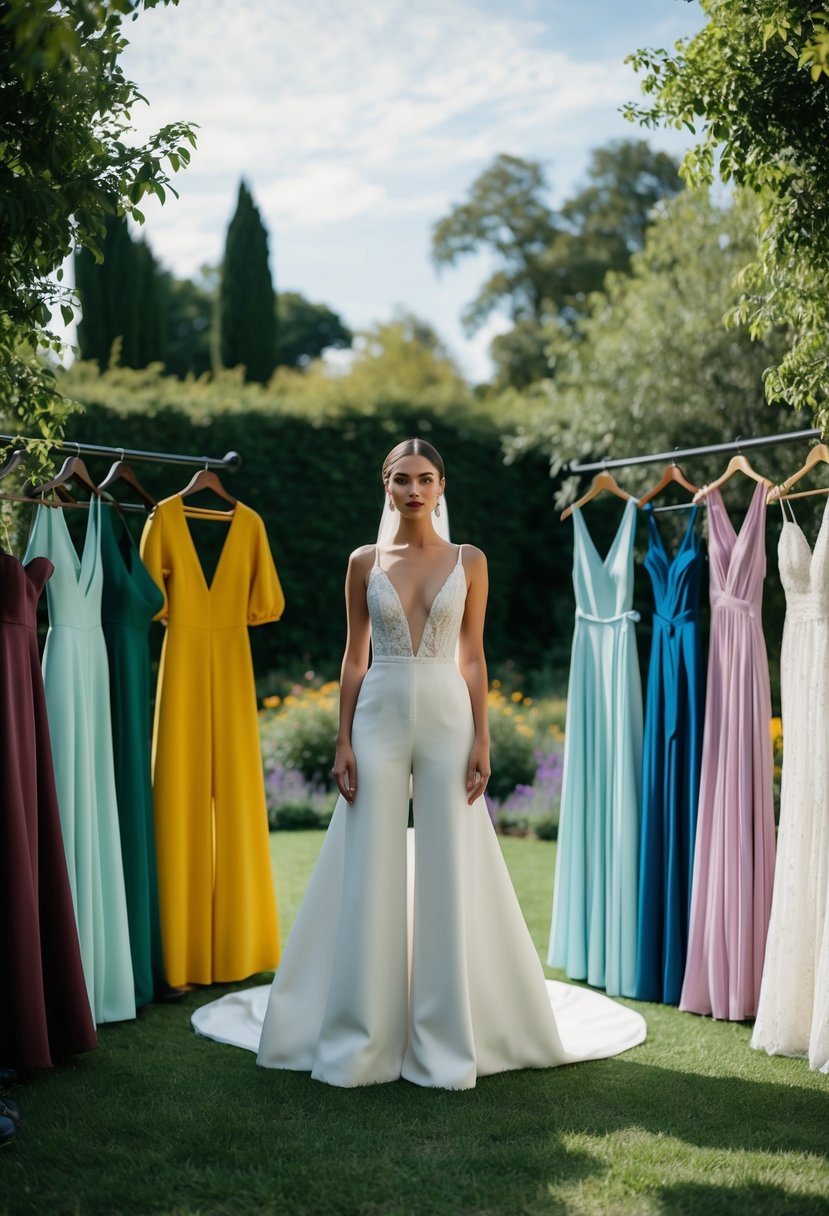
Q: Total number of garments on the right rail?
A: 4